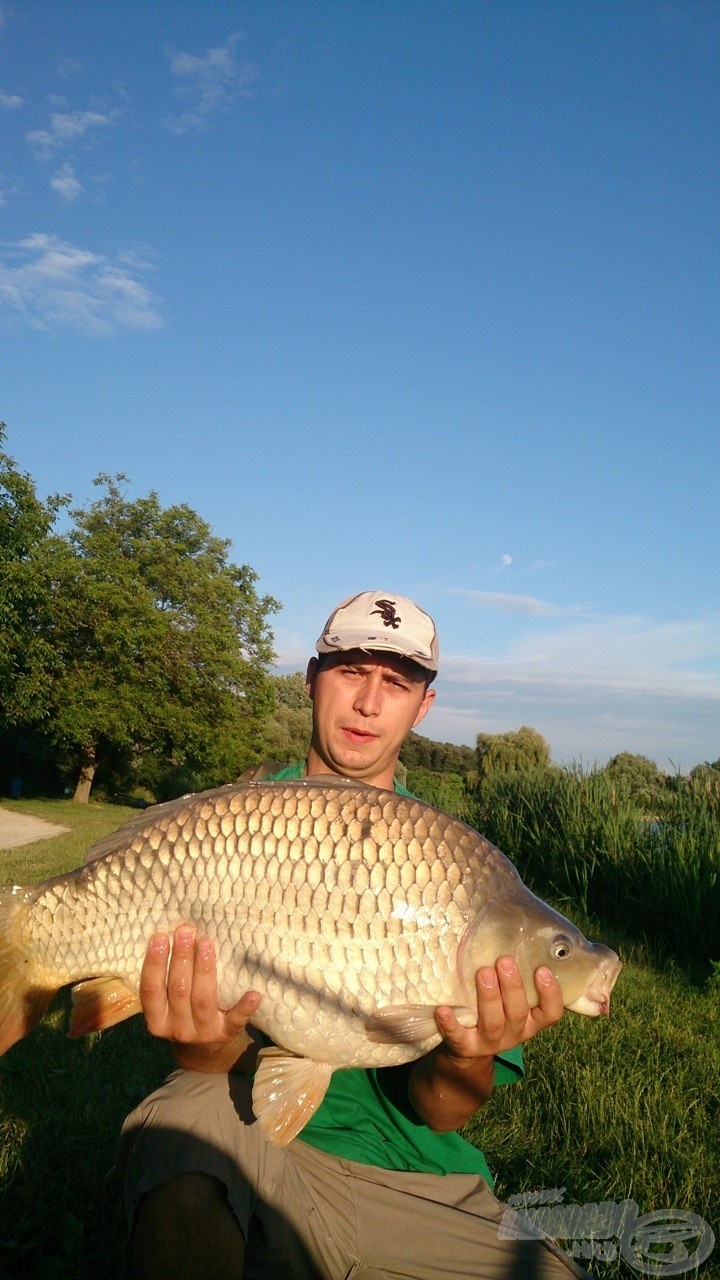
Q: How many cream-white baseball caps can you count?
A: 1